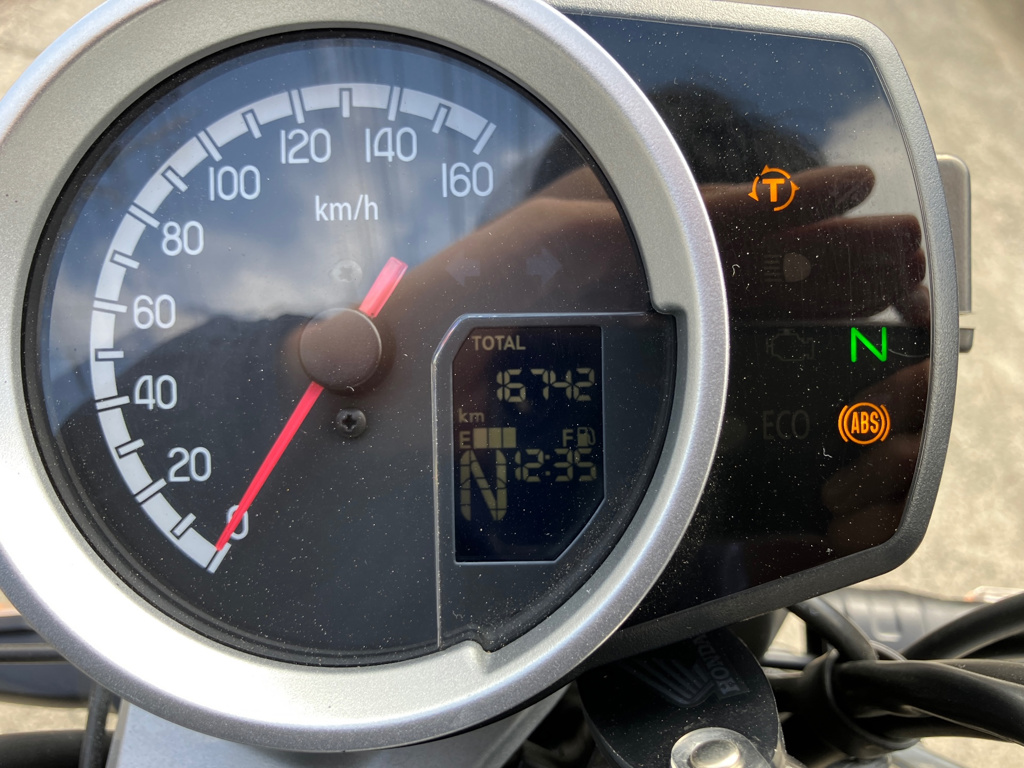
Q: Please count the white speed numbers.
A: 9